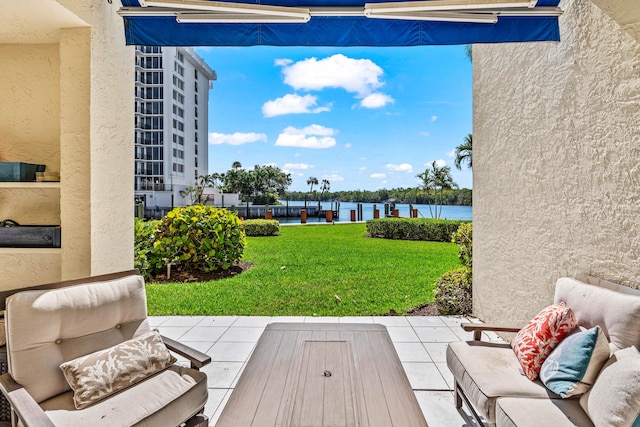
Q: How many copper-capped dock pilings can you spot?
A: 7